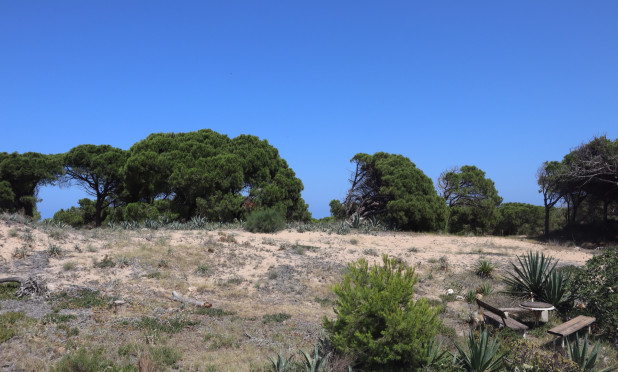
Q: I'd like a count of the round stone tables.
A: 1